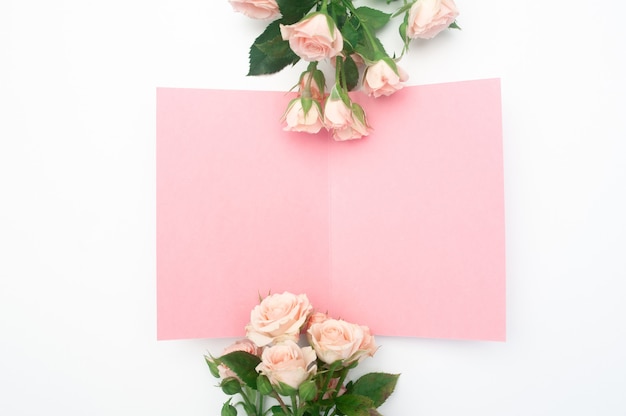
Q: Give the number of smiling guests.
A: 0